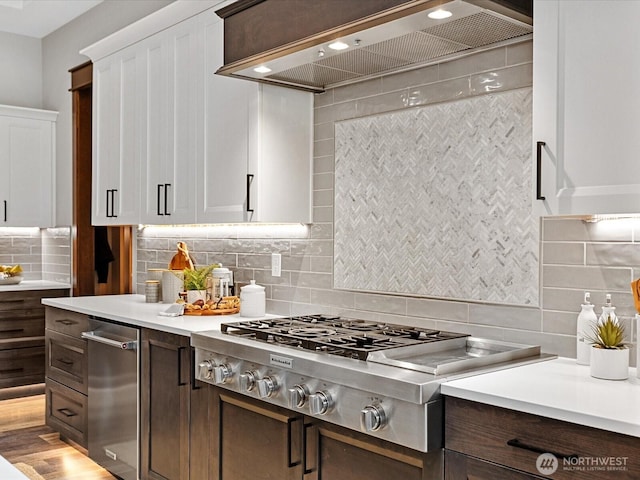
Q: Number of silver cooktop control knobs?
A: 7